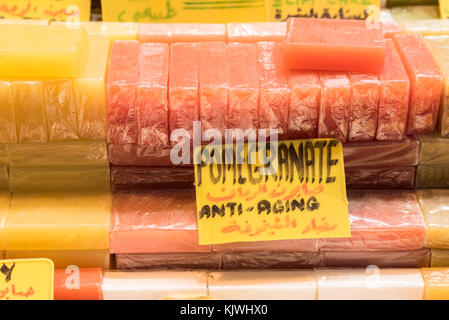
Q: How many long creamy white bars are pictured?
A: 3